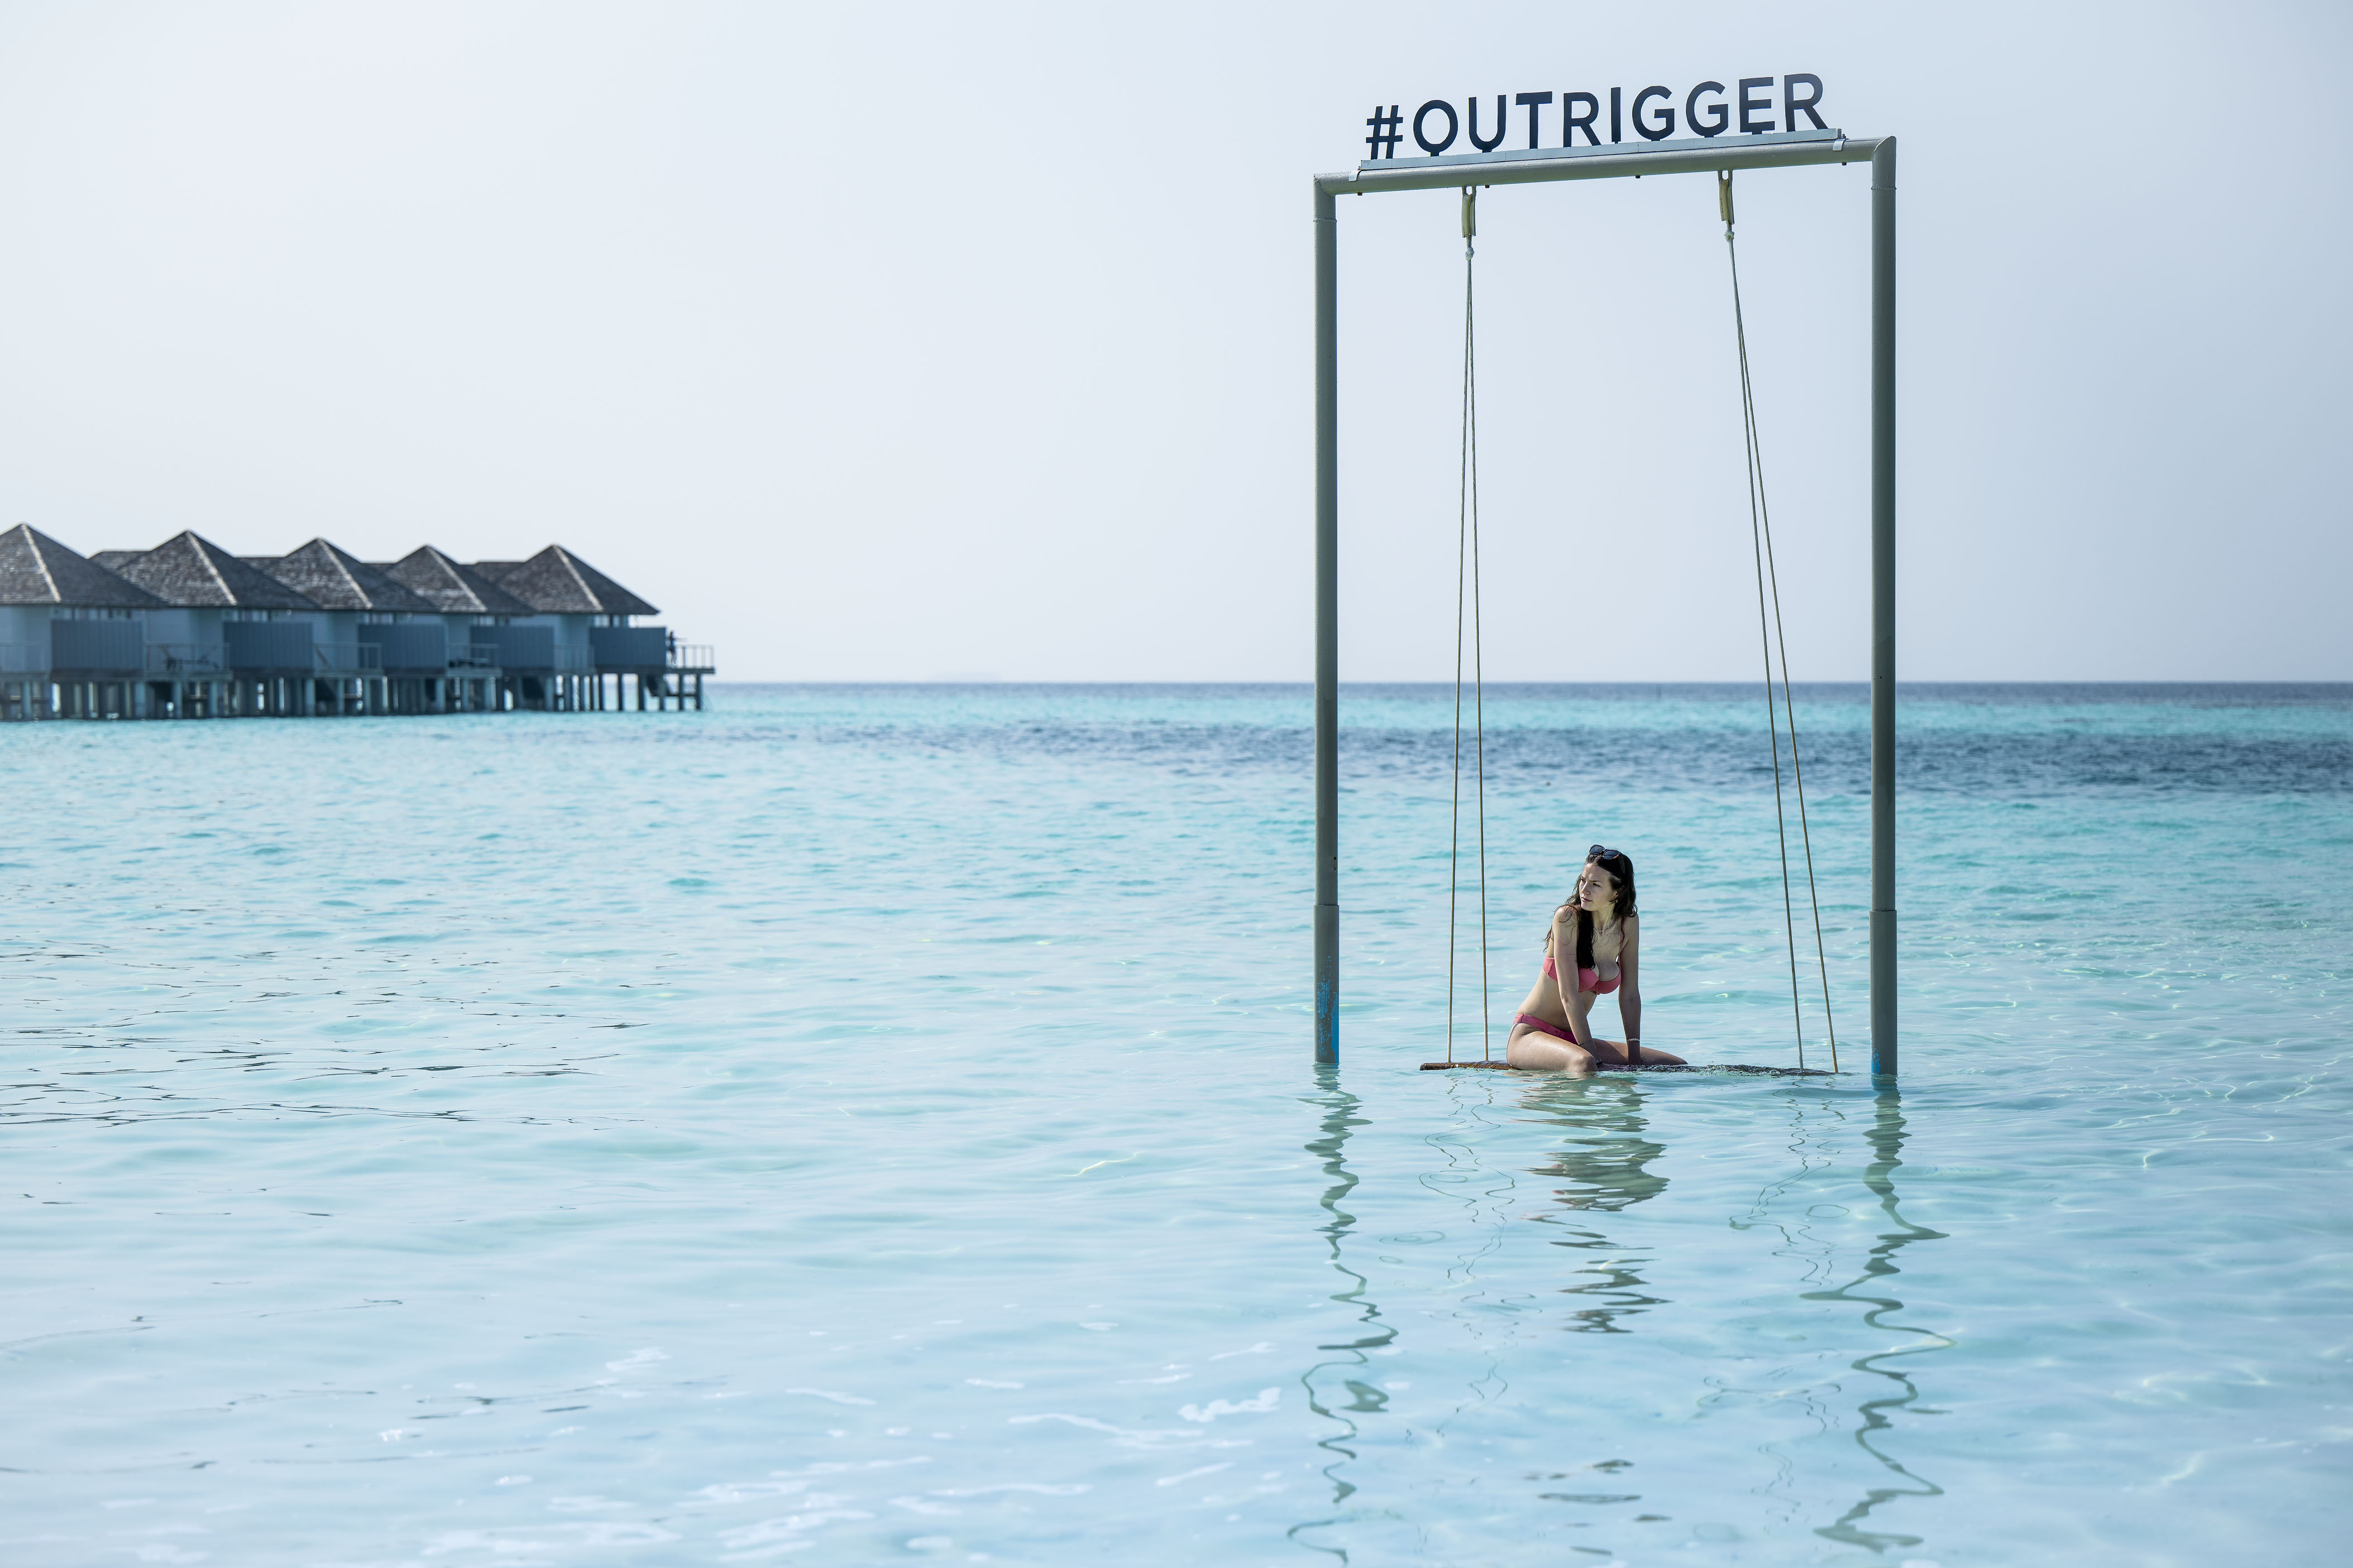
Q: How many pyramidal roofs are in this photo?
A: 5